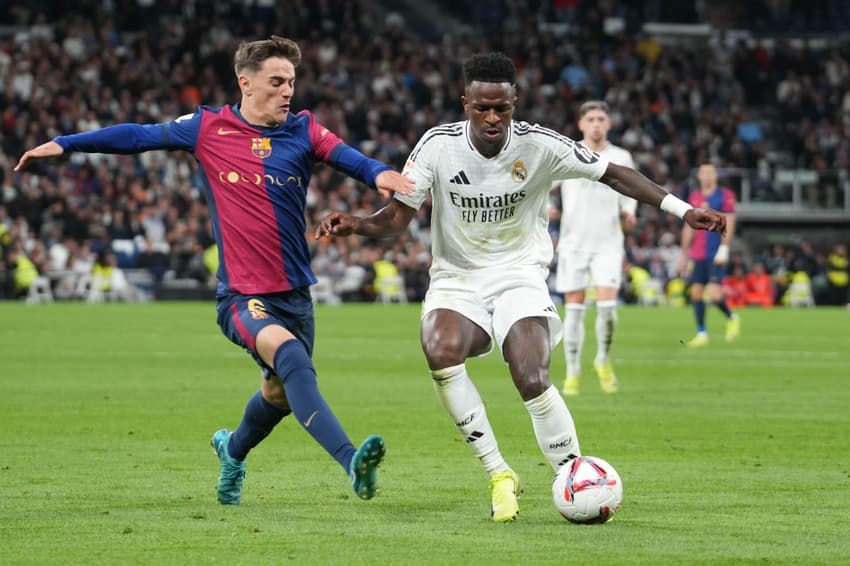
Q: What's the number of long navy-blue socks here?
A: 4